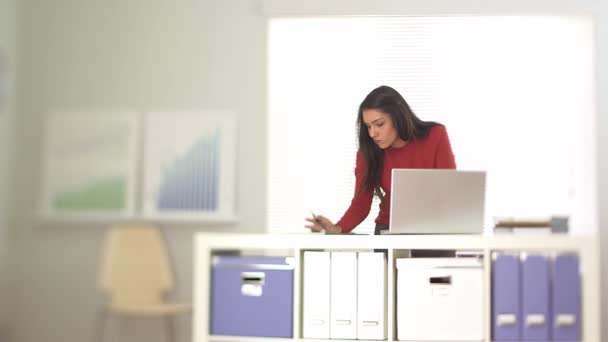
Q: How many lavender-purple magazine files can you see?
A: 3